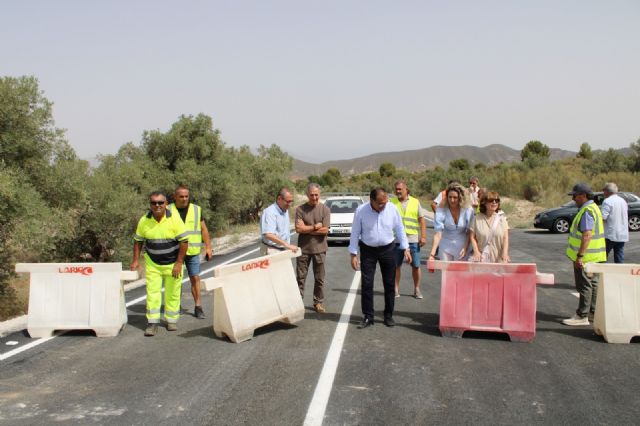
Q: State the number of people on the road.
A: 12